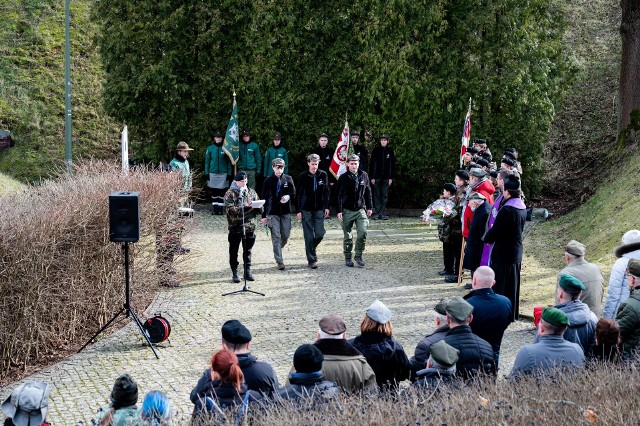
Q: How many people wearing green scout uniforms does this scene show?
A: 4